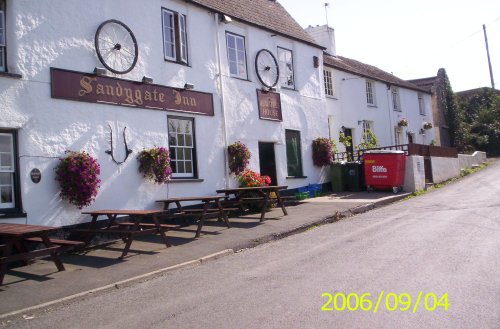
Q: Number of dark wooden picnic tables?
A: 4